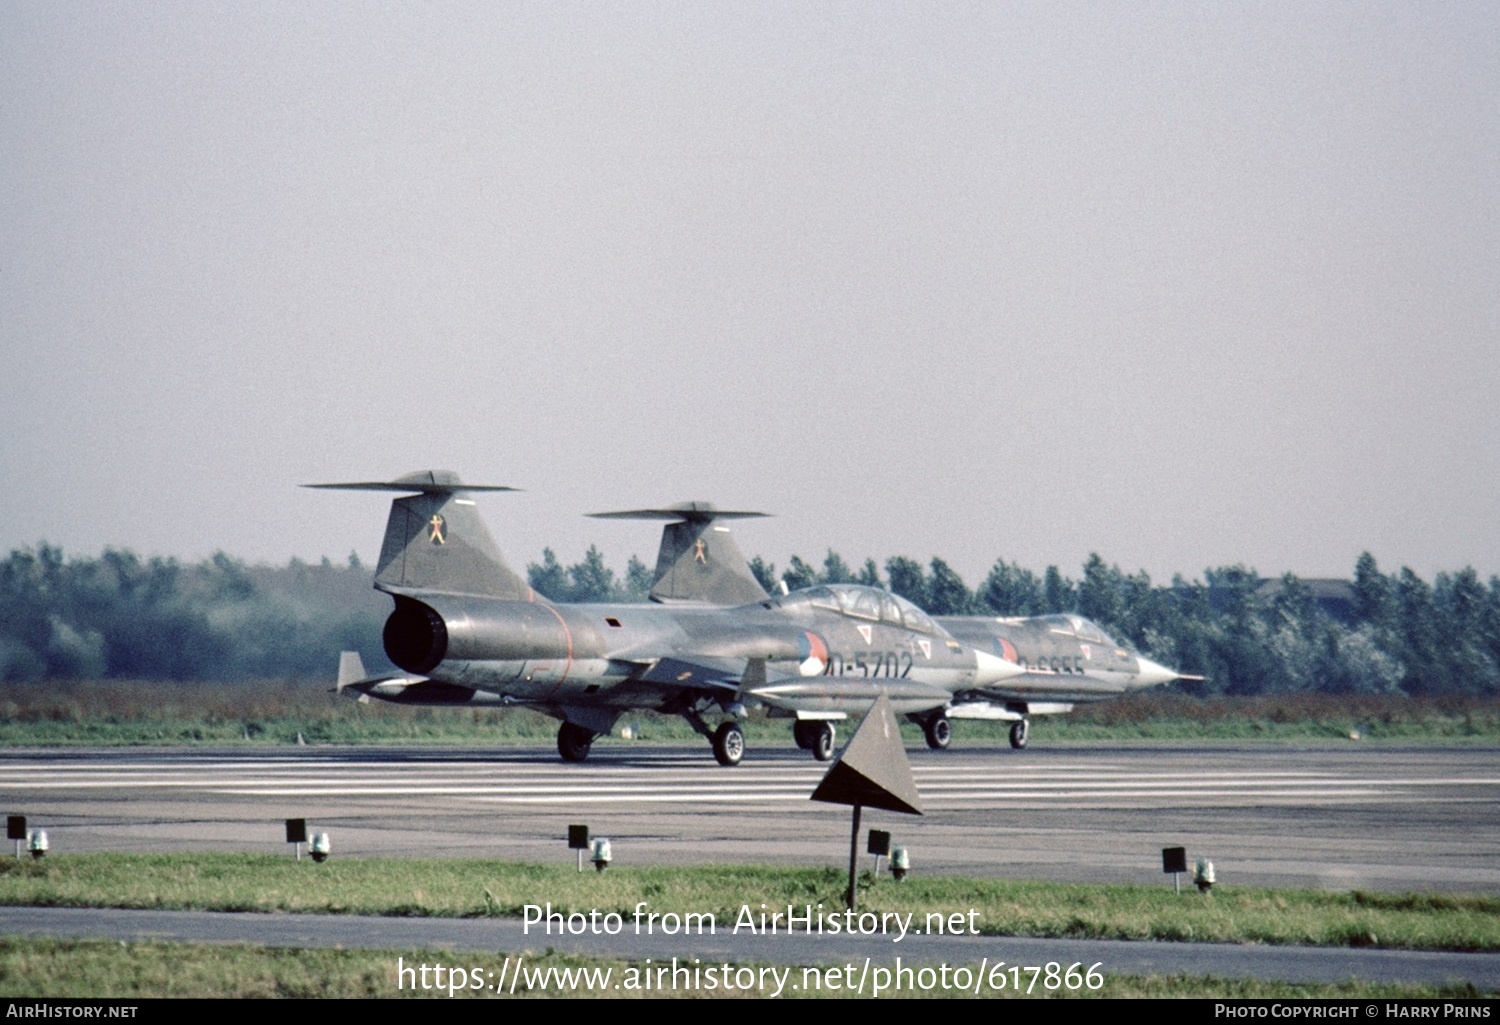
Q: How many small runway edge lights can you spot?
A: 5